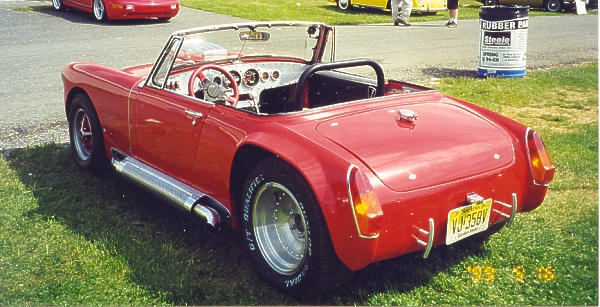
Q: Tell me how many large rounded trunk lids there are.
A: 1